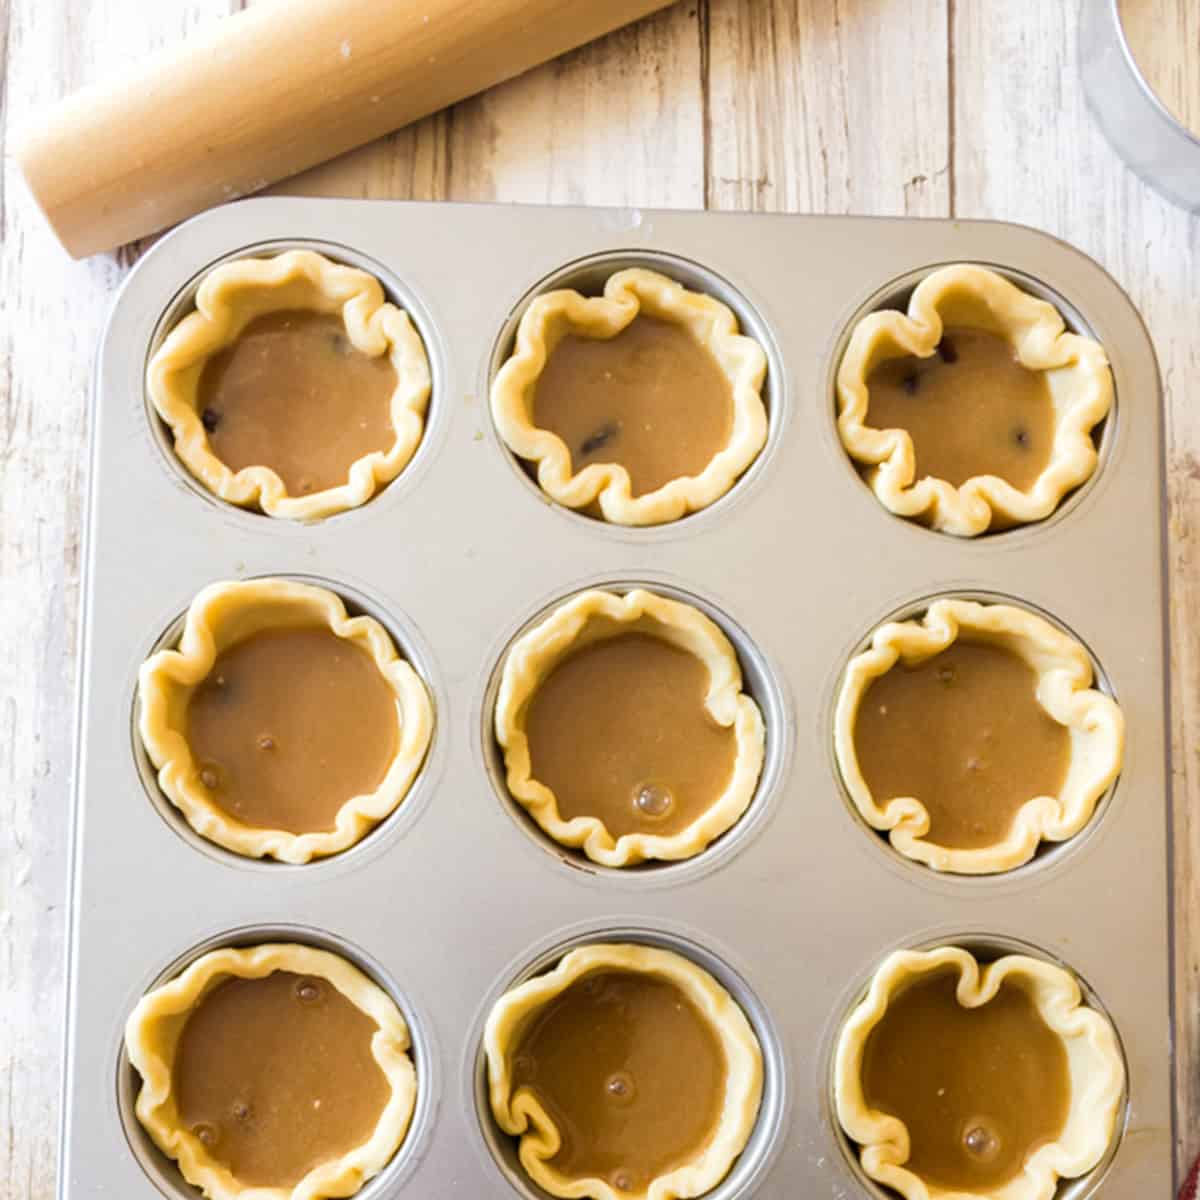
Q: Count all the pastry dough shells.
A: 9